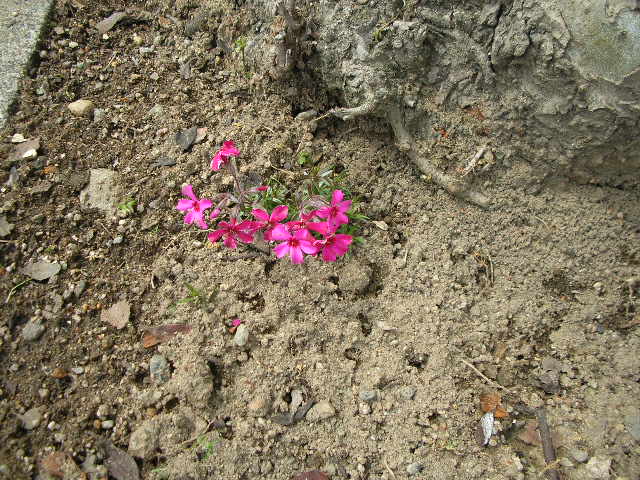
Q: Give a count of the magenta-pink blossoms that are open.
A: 8